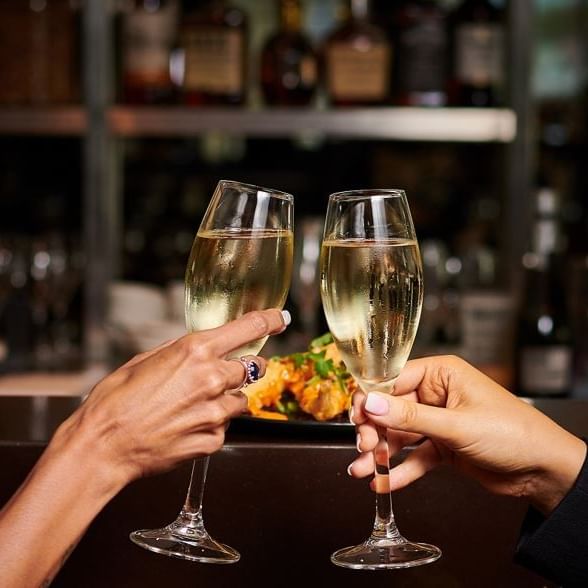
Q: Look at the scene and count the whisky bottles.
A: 6